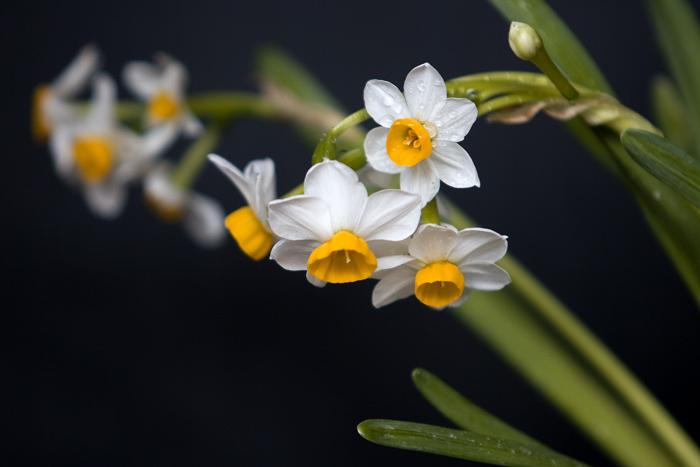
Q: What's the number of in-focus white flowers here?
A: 4